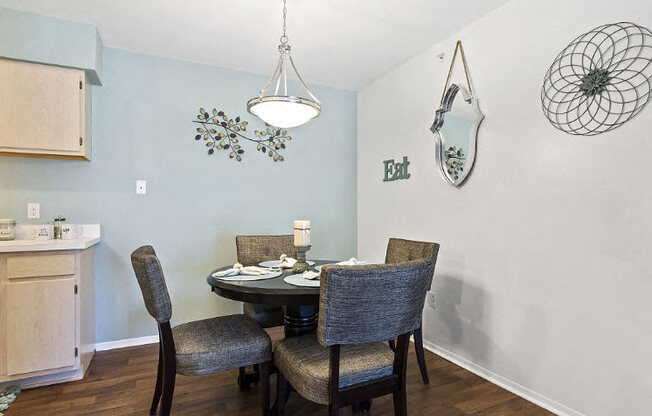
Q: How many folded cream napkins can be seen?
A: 4